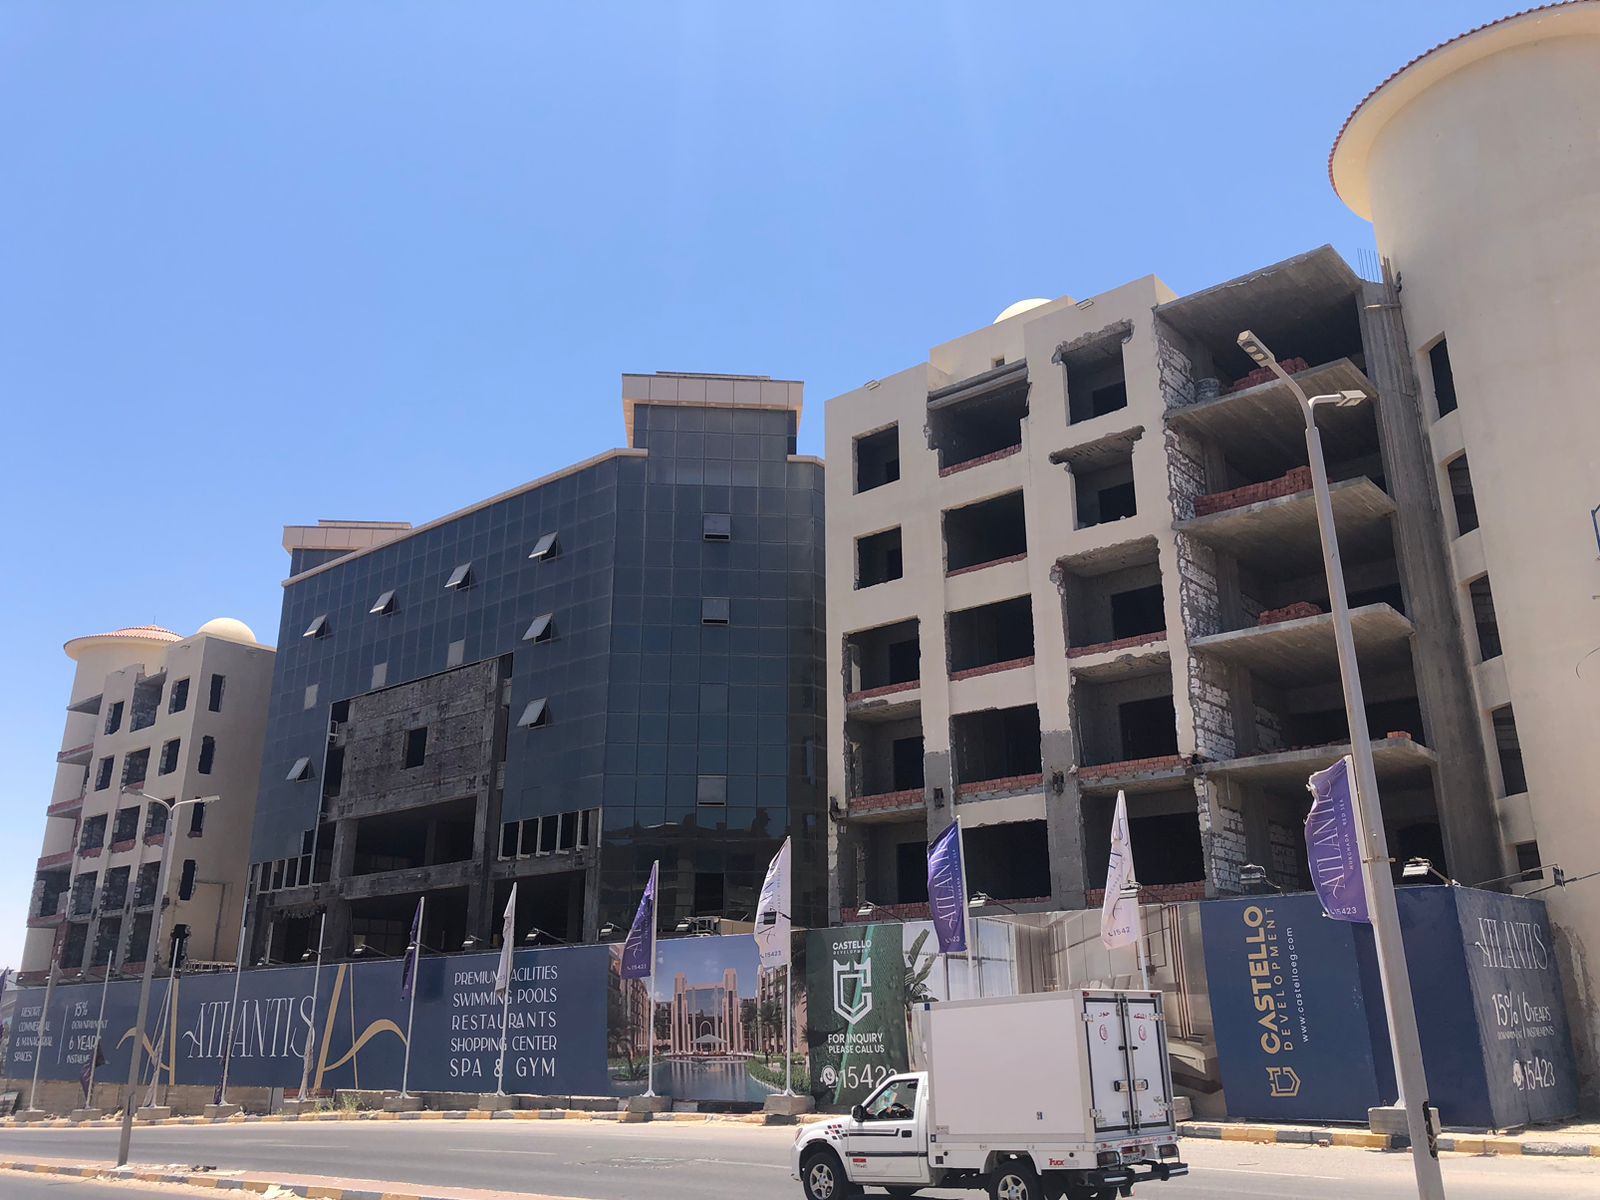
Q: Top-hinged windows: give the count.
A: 10